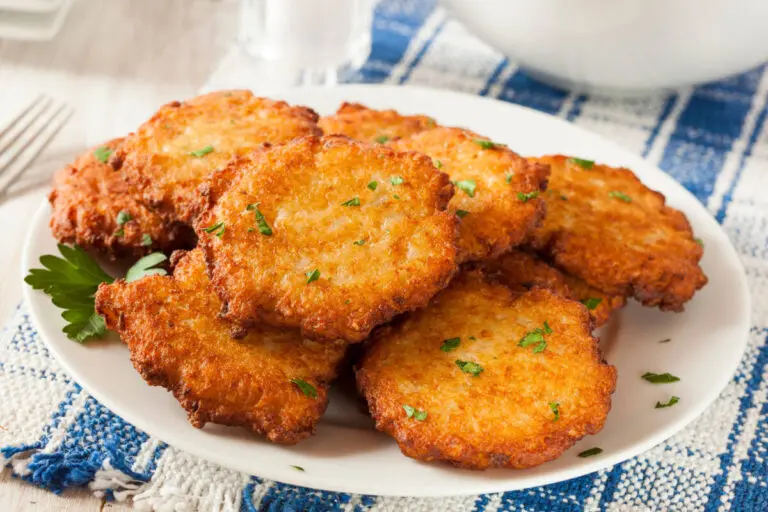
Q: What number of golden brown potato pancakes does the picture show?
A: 9